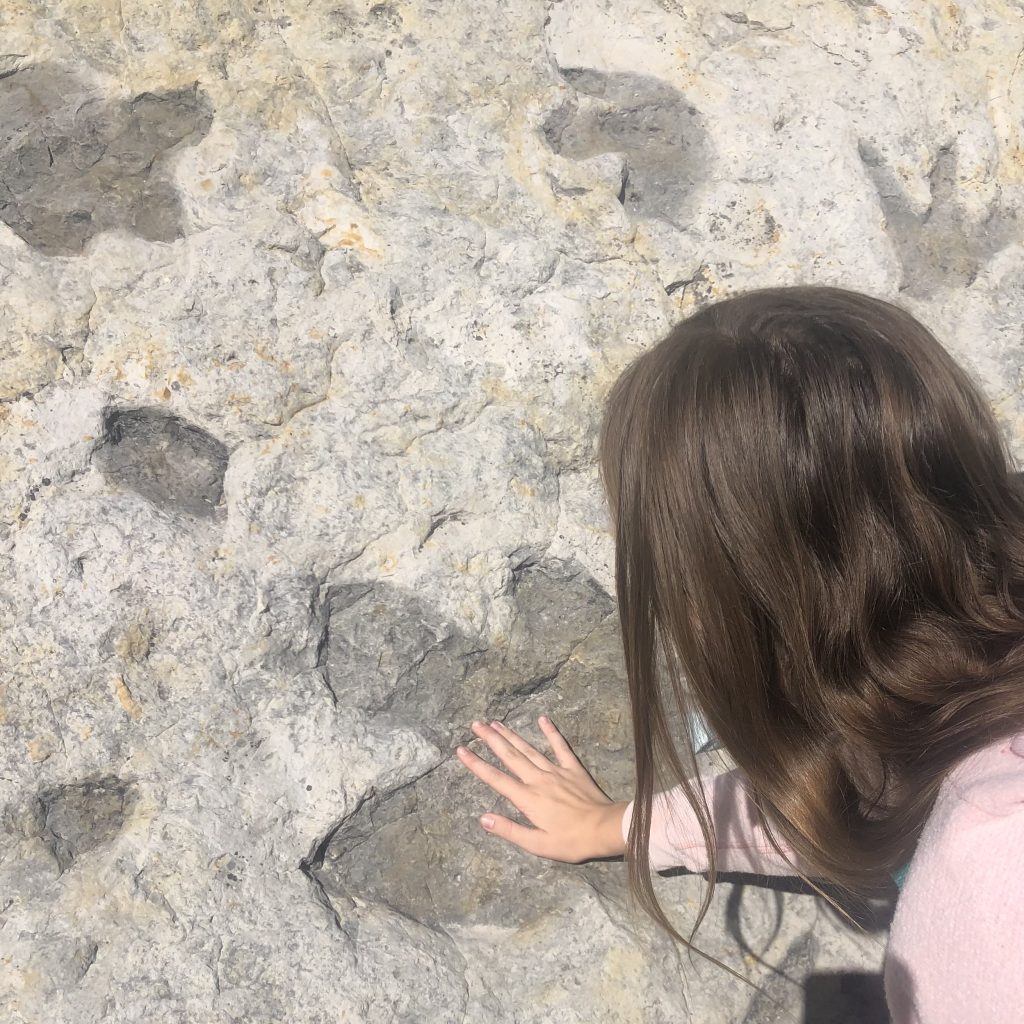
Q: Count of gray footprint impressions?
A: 6